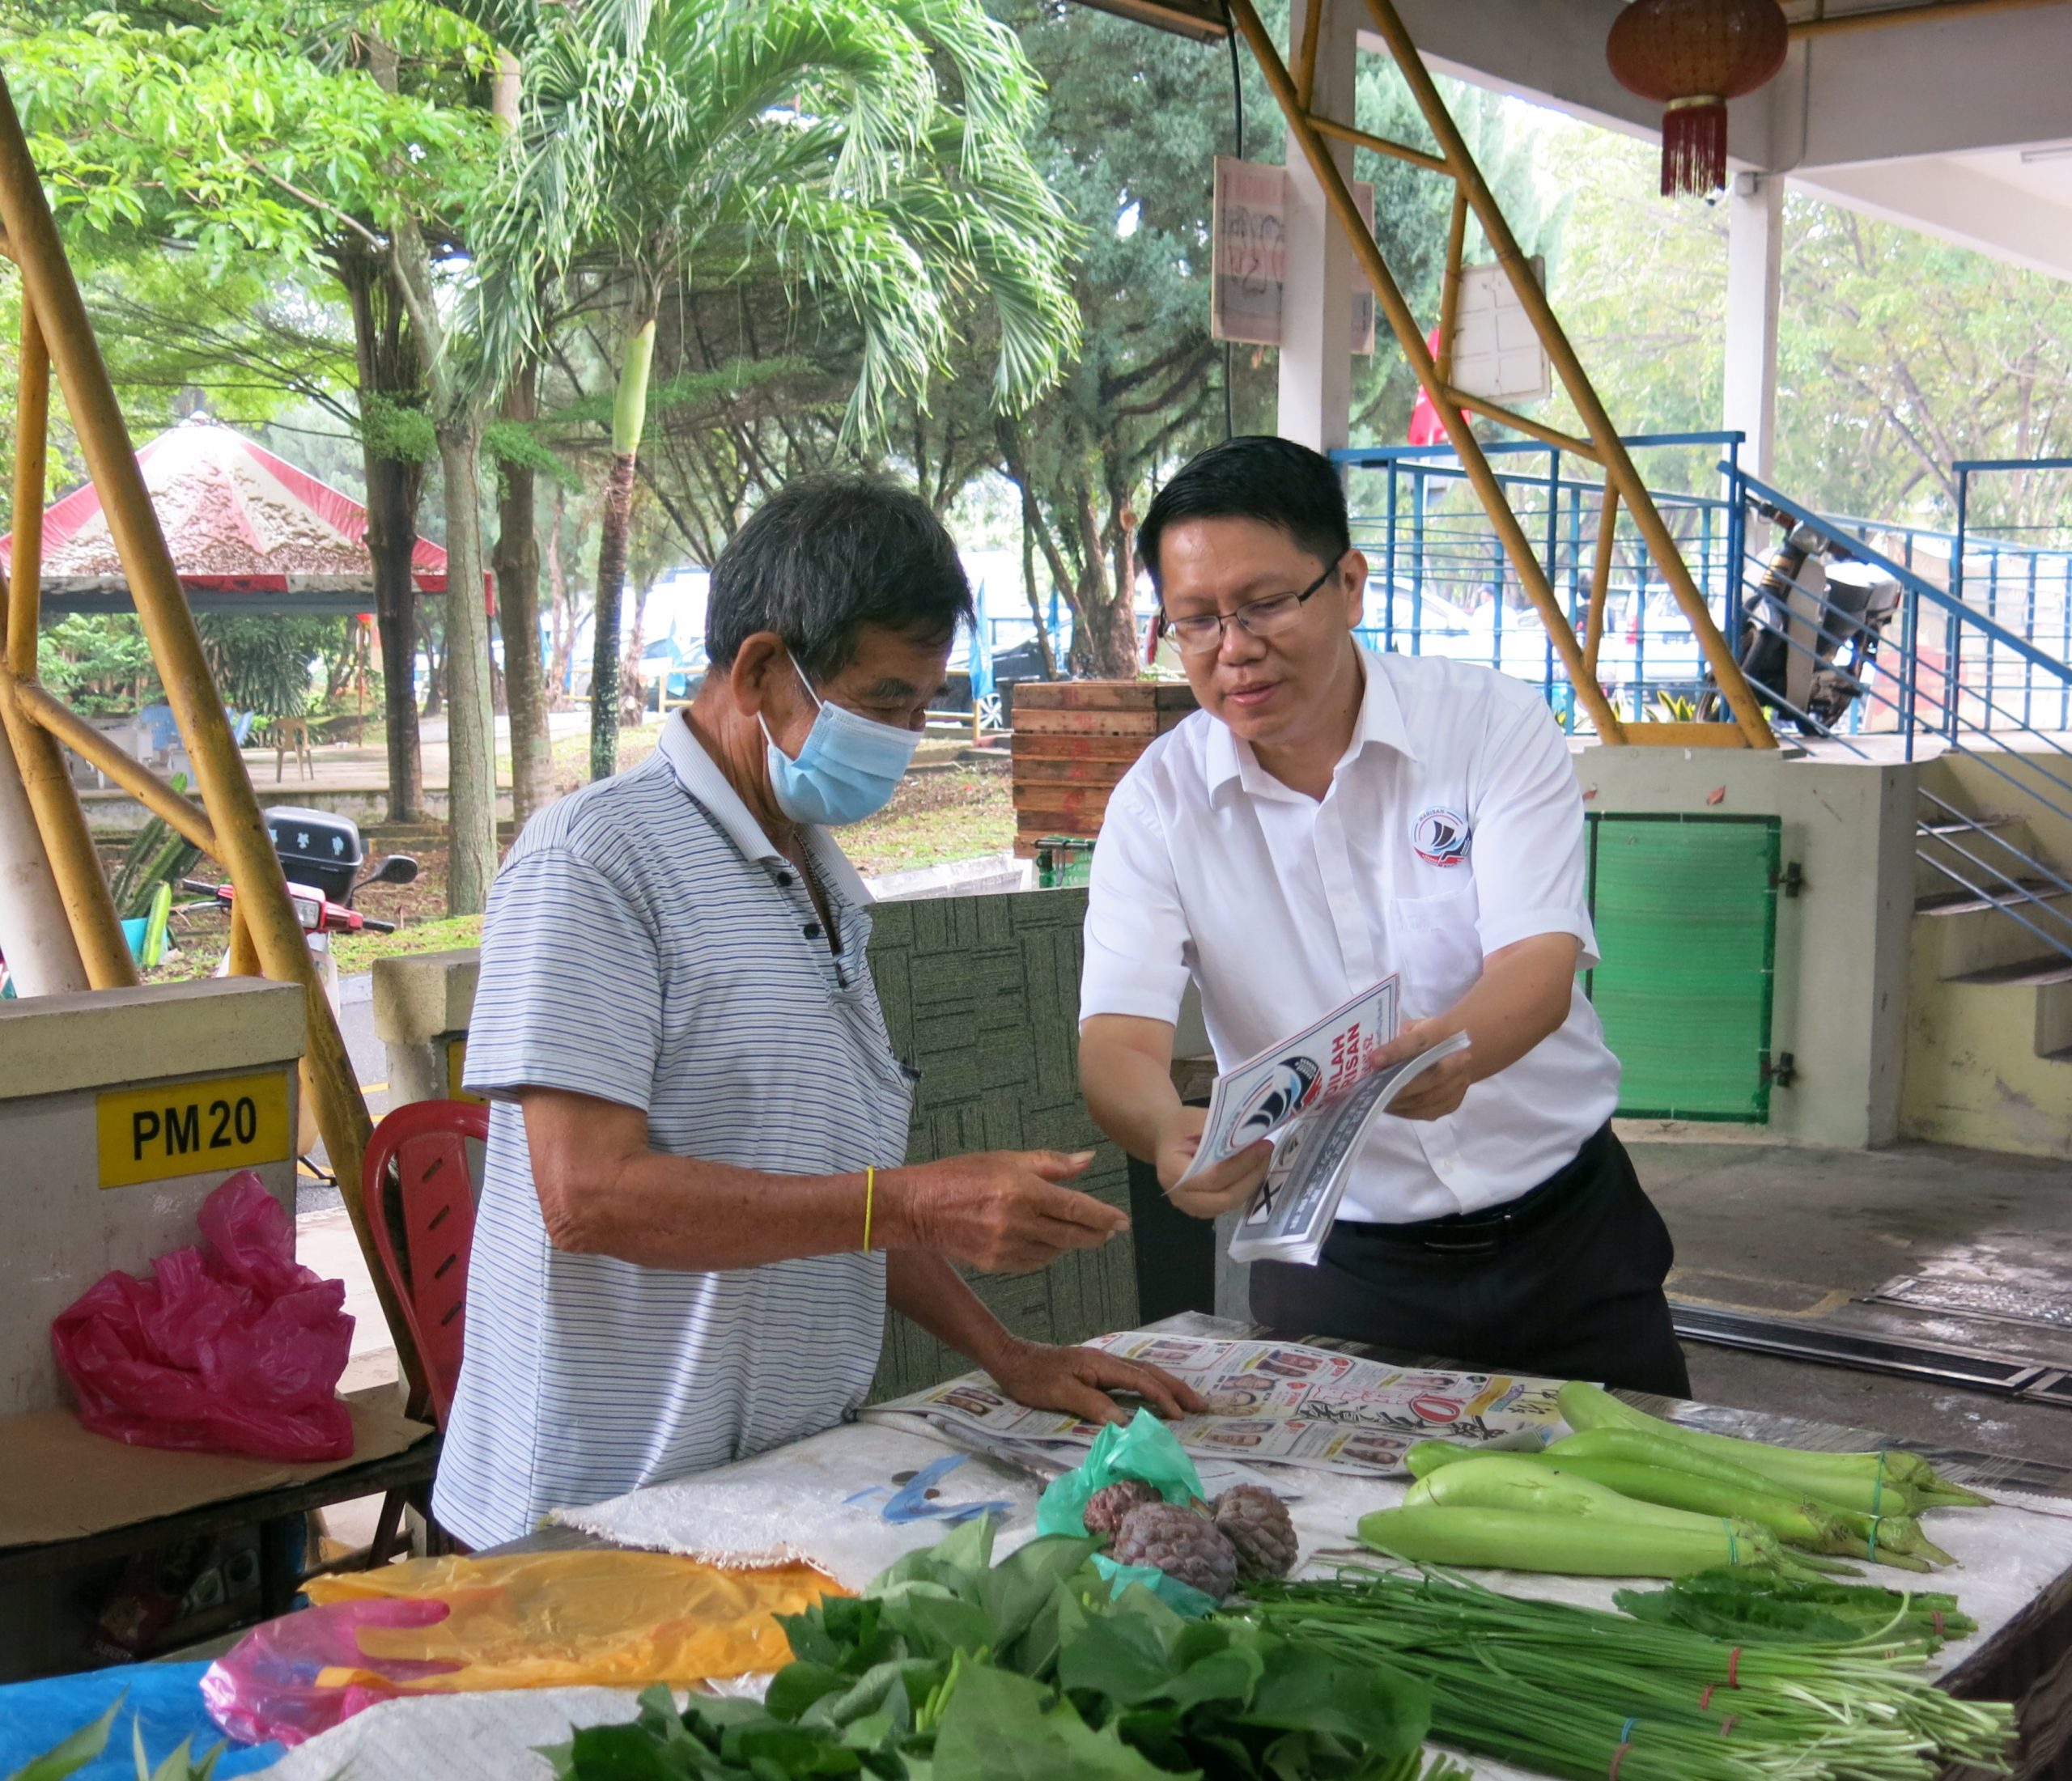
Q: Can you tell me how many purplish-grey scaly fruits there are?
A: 3